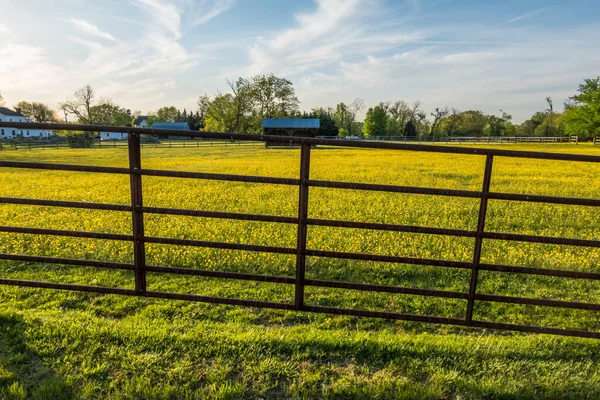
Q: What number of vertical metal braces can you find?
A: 3